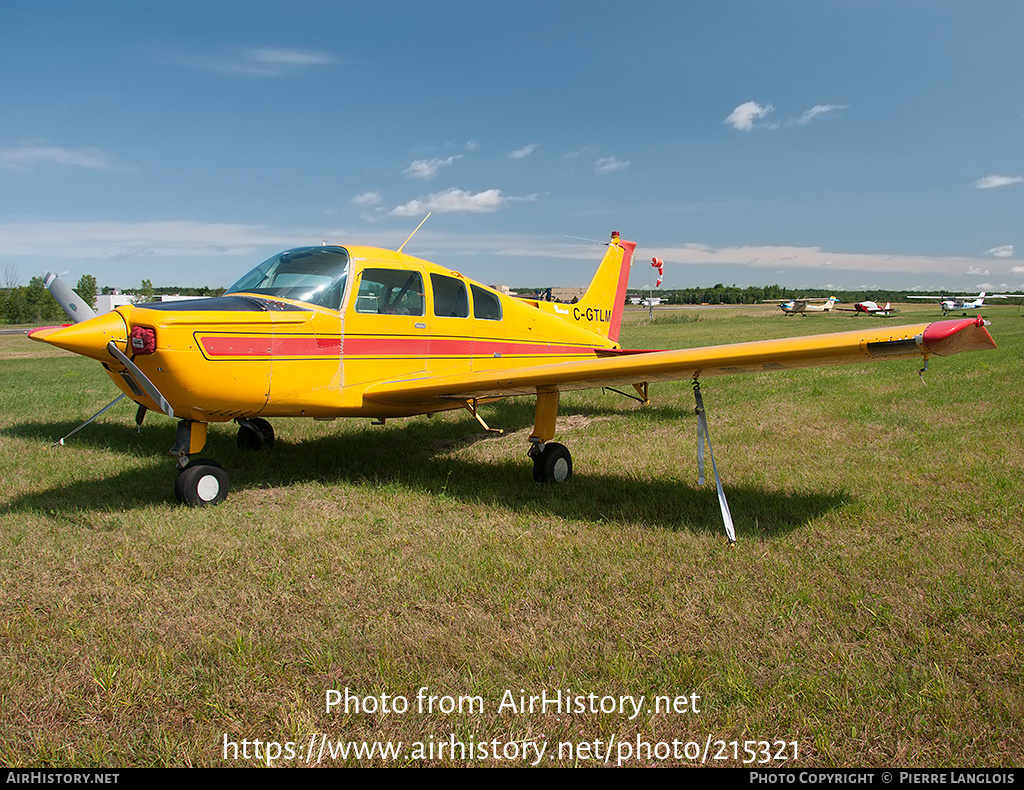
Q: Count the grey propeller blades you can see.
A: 2